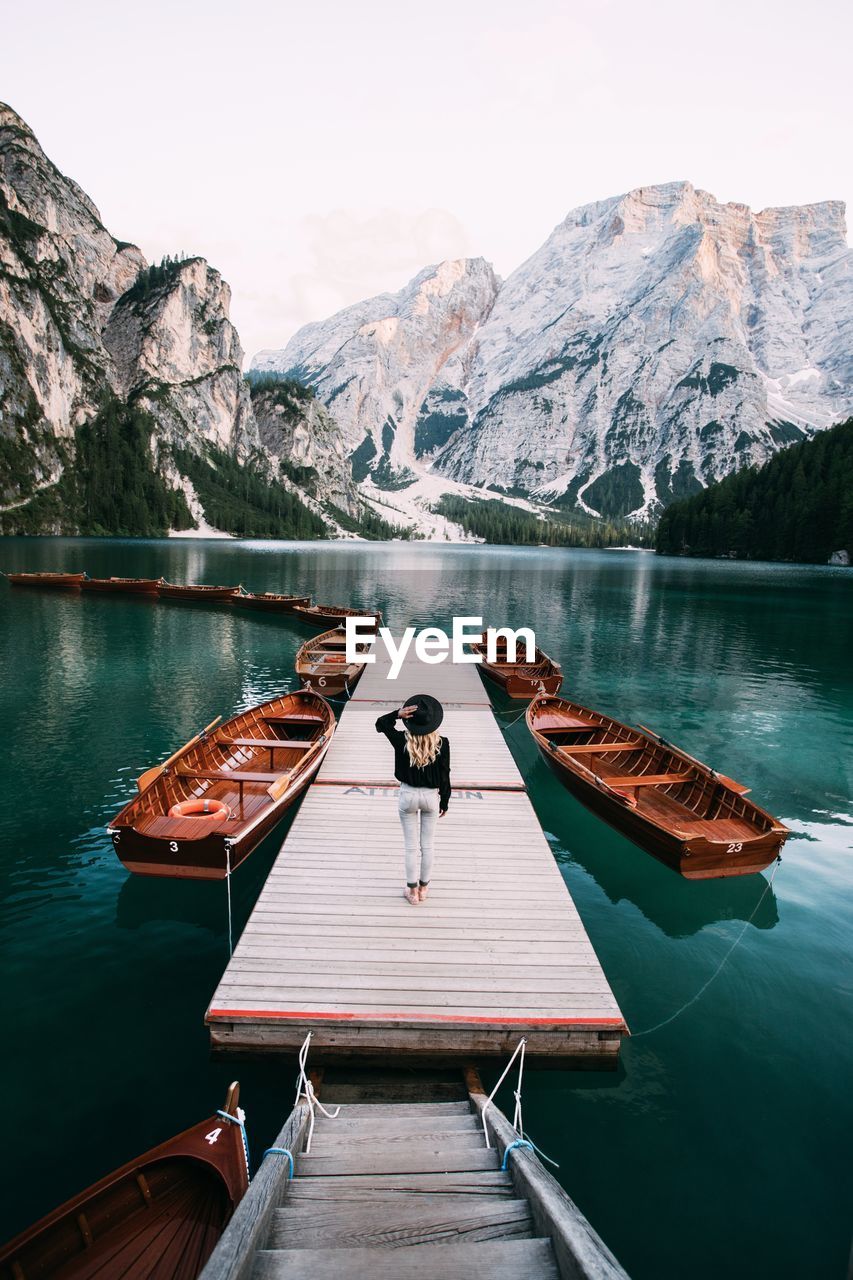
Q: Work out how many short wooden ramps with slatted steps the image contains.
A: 1